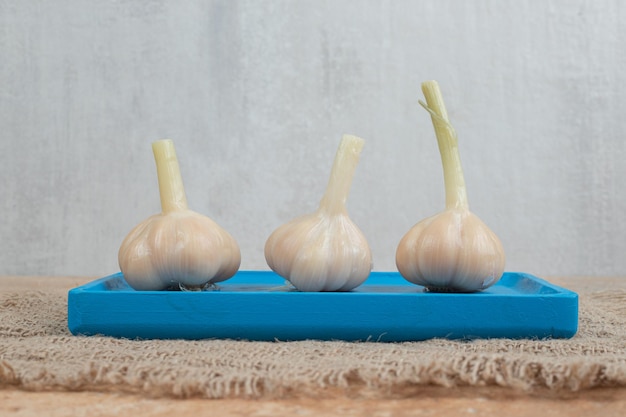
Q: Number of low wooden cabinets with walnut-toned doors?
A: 0